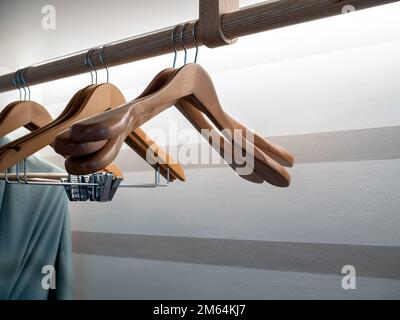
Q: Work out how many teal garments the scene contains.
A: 1